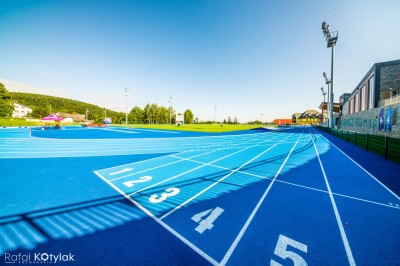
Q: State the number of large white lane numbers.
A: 5